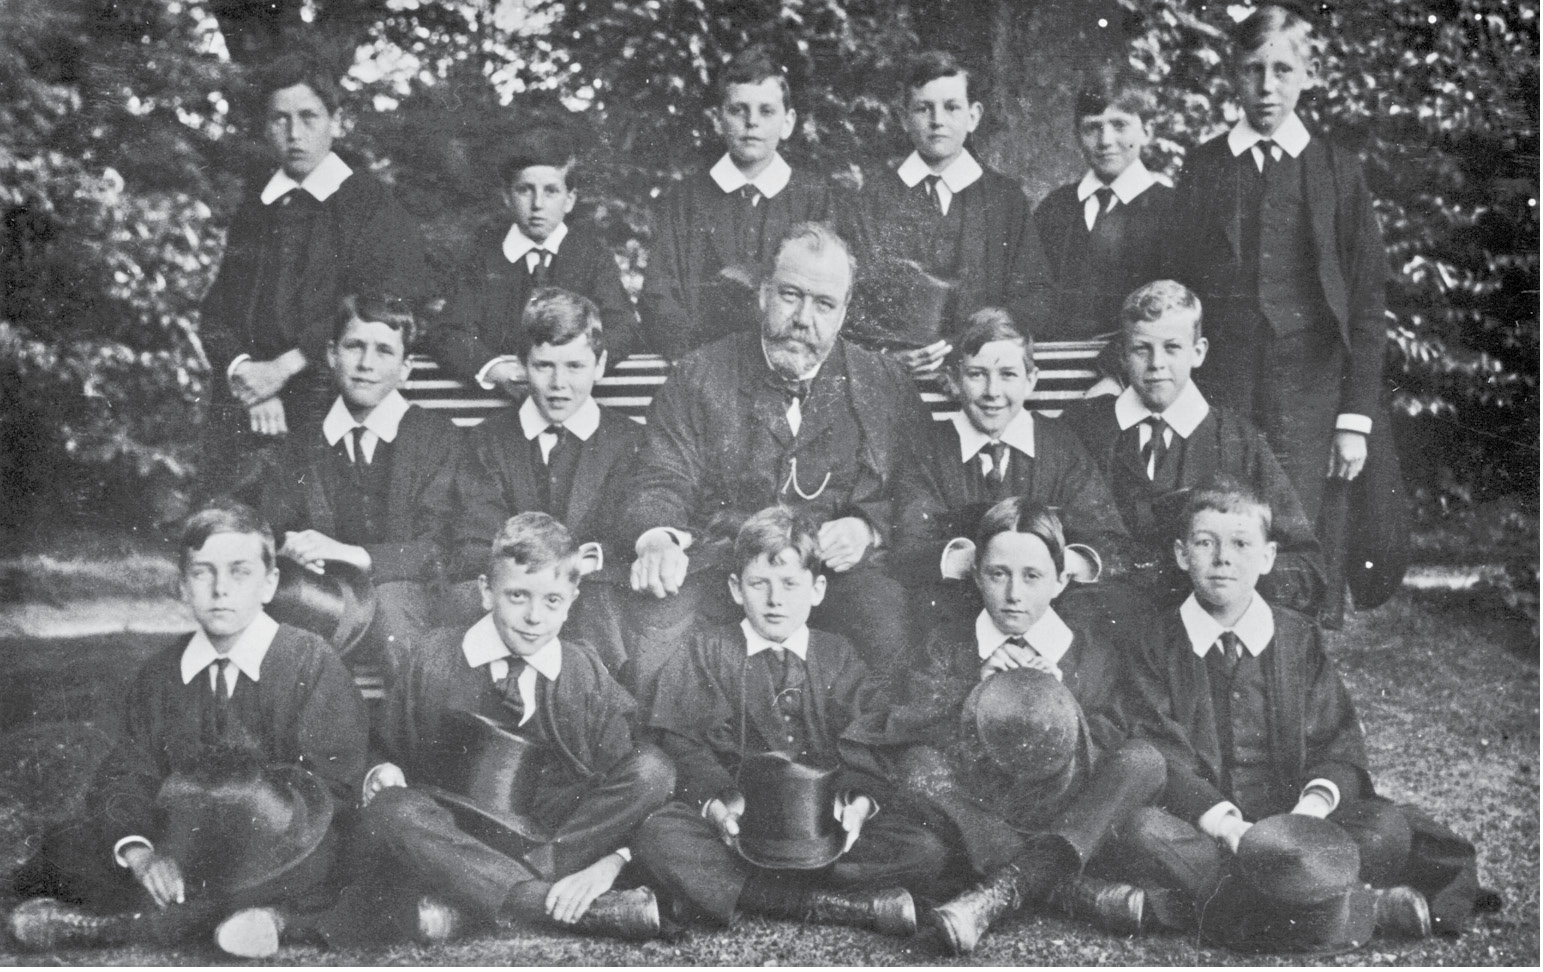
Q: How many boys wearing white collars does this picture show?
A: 15